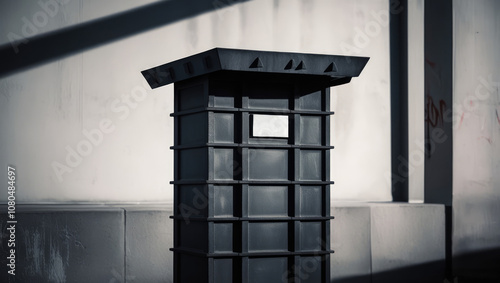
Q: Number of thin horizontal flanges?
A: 5